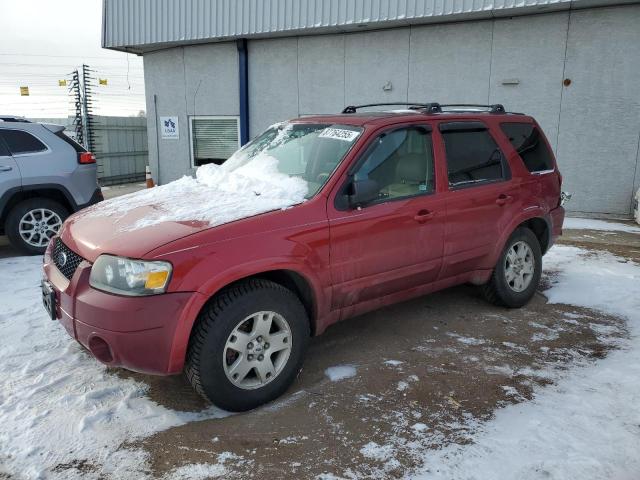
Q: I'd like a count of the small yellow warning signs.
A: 3